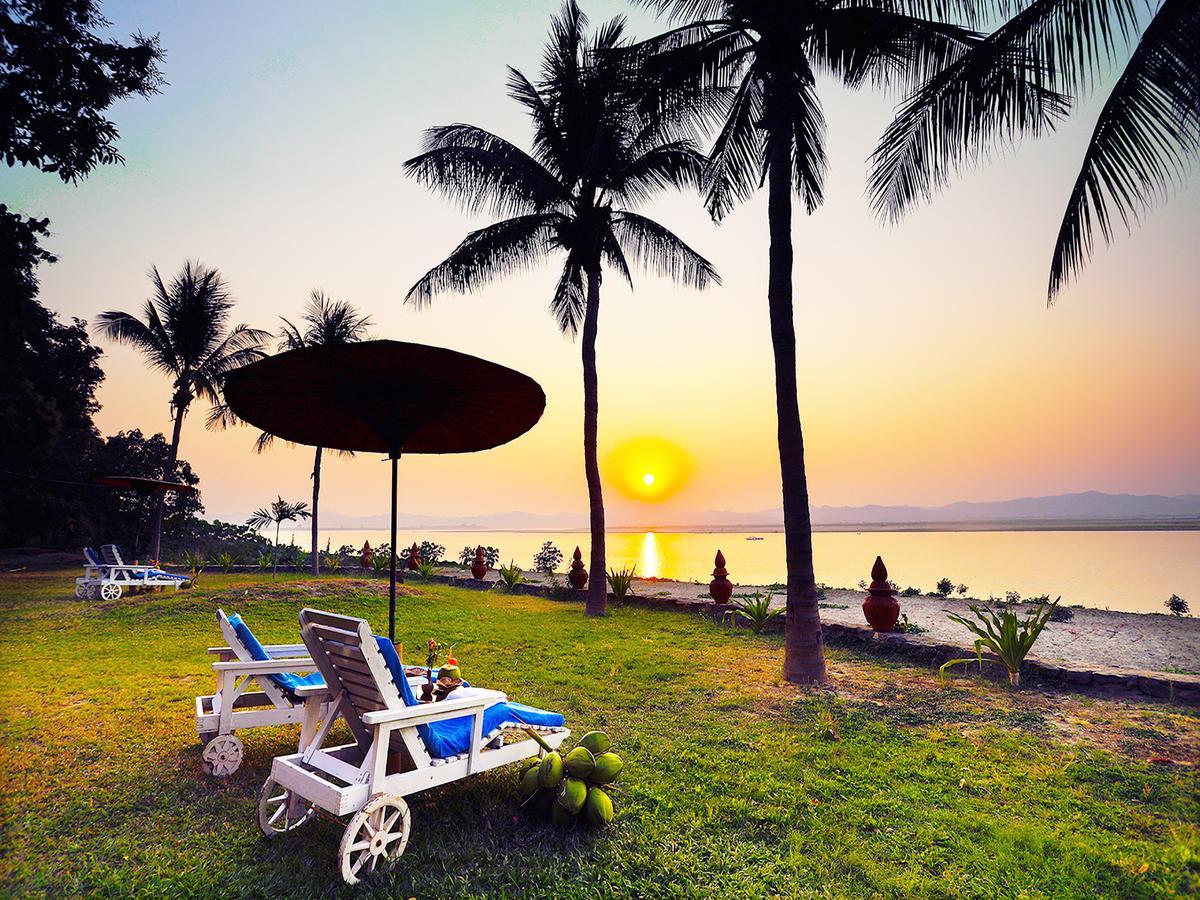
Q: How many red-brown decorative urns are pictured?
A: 6